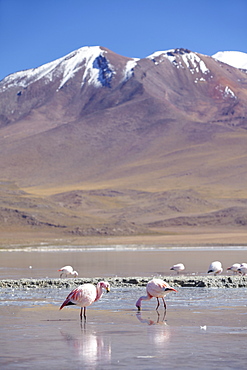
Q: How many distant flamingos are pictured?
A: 5